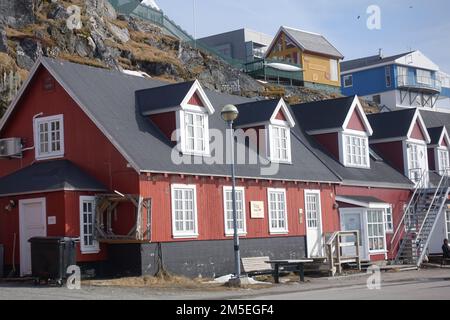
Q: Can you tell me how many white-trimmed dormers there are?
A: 5